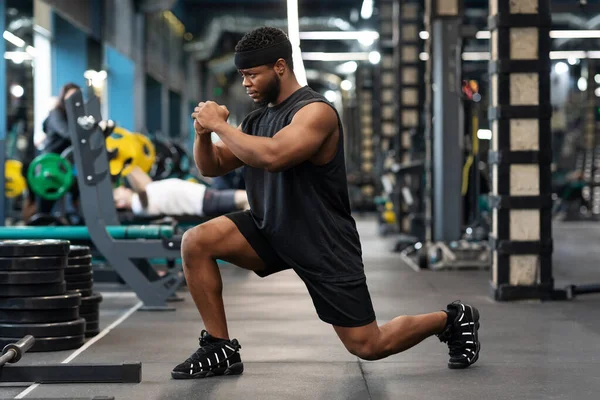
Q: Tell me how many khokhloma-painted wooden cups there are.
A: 0